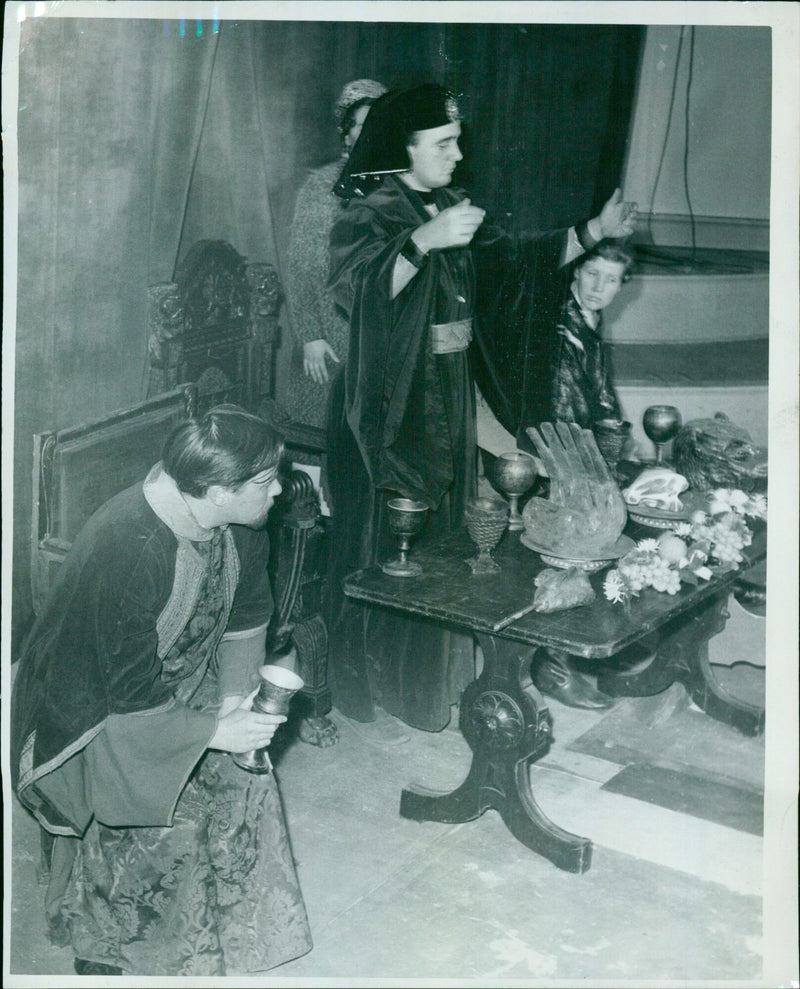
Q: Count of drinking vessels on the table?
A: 5